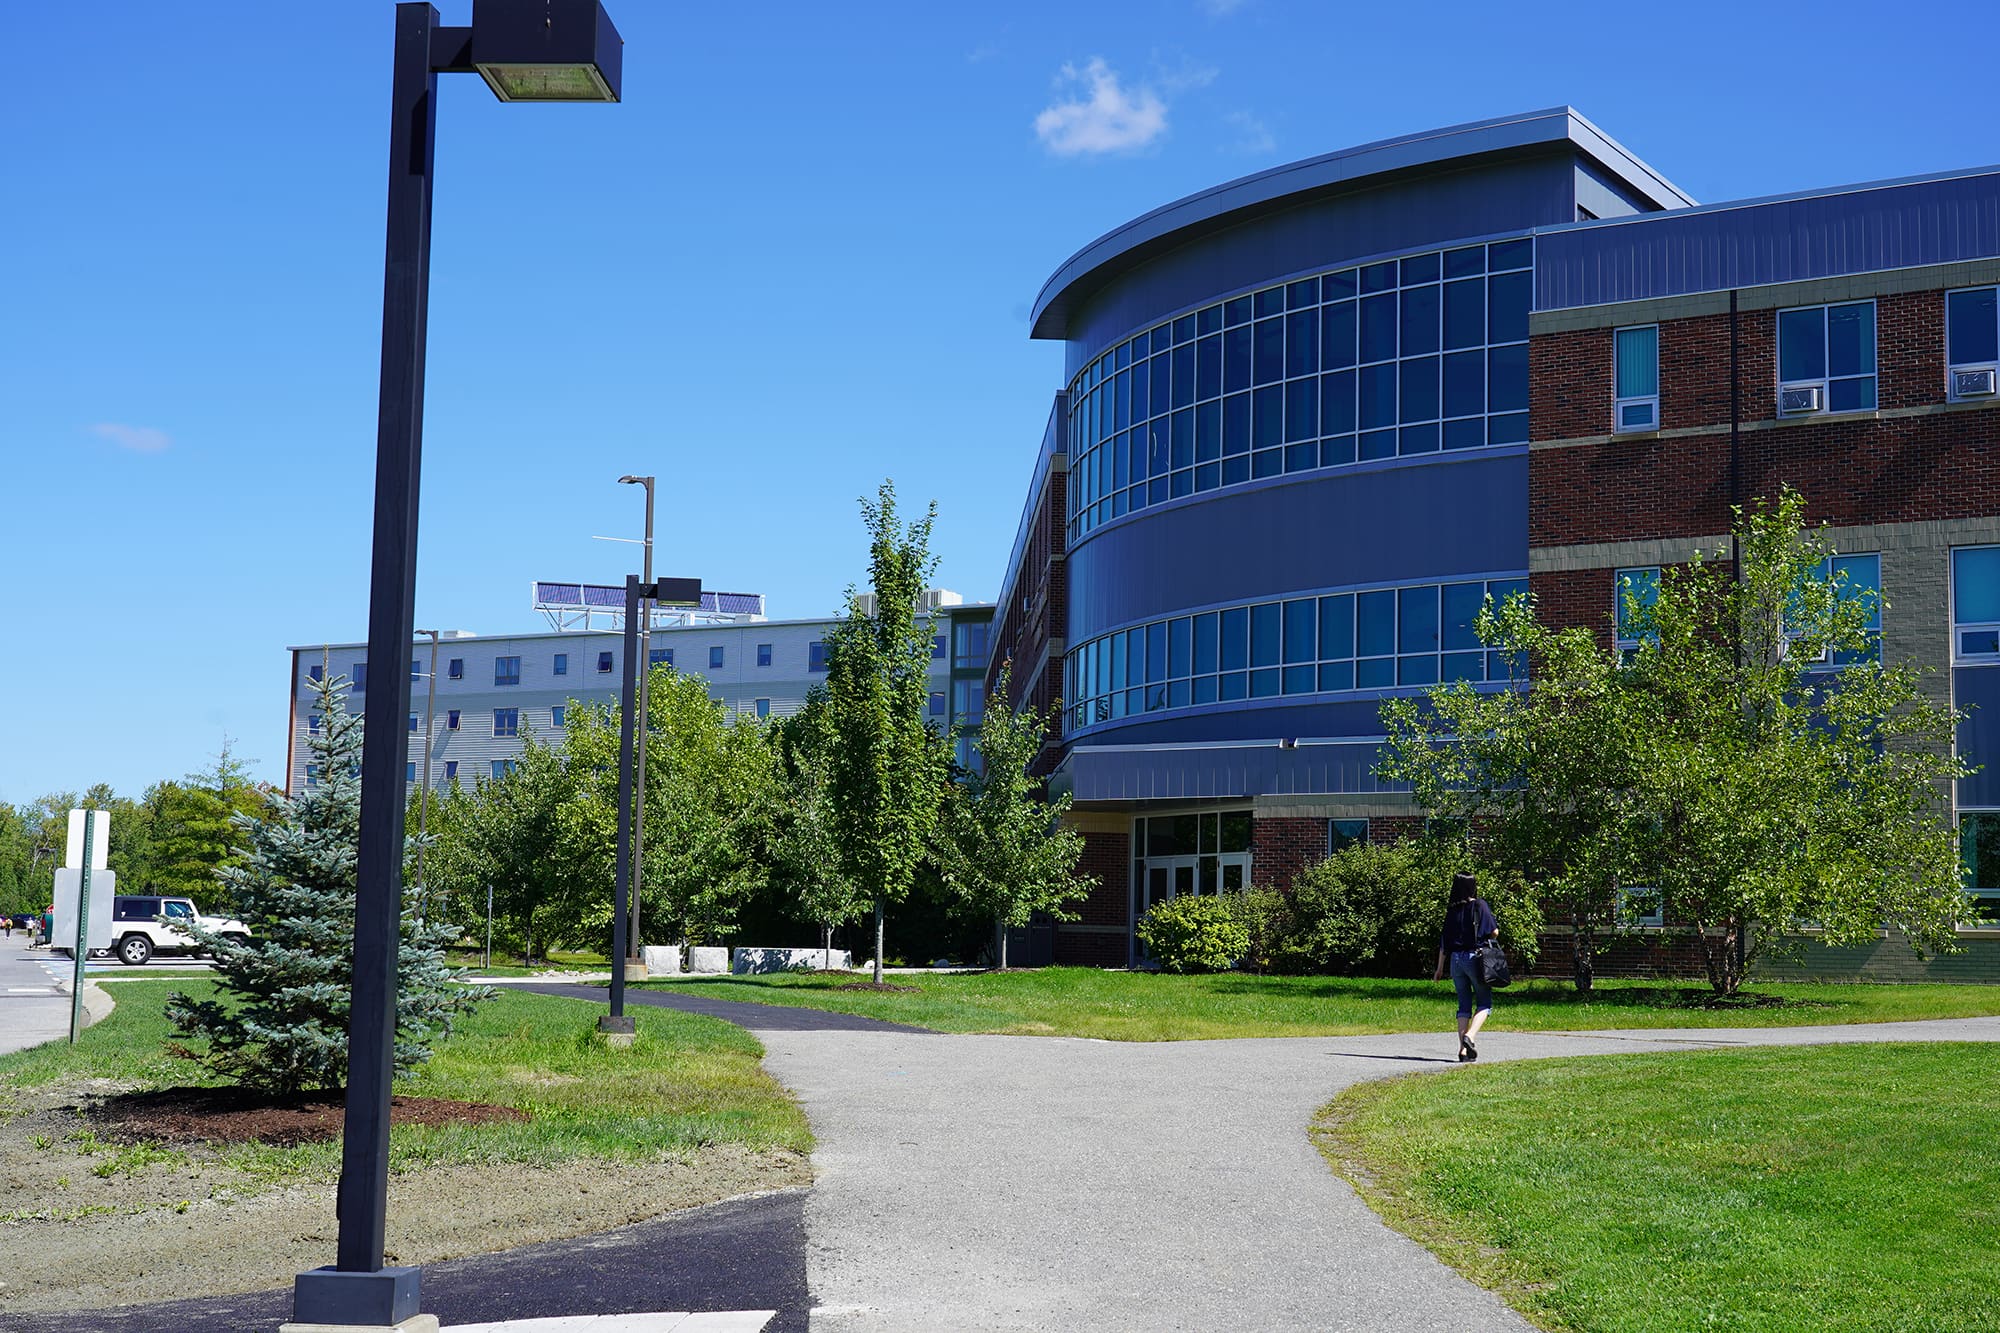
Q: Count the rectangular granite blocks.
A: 3